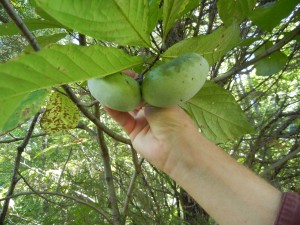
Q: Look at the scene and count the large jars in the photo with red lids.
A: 0